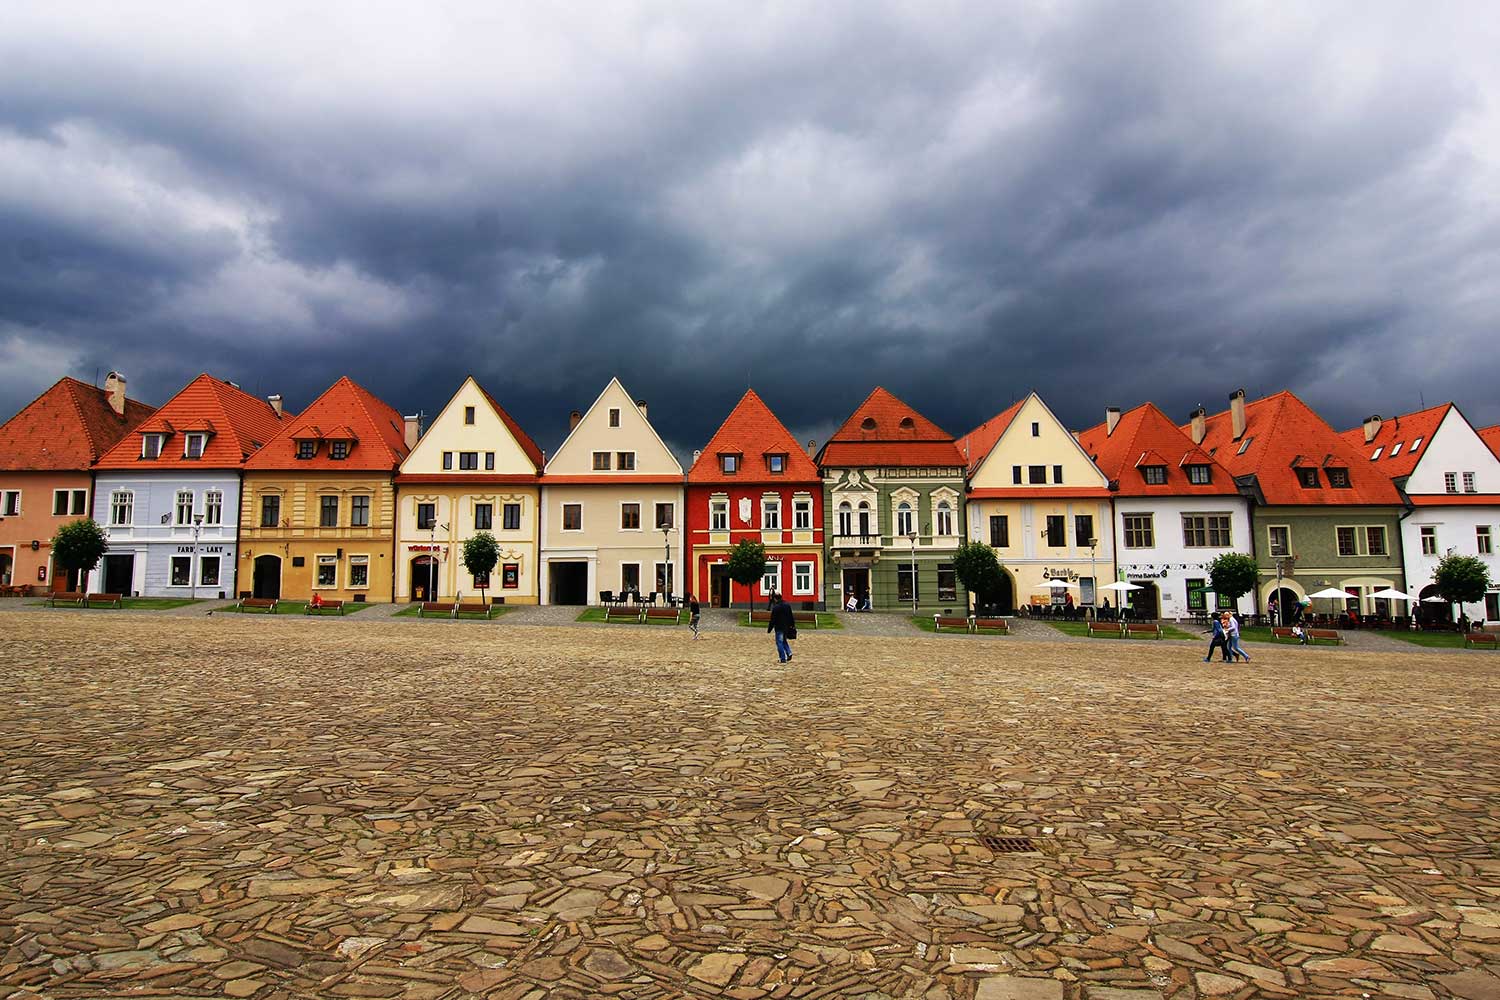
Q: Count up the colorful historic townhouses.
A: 11